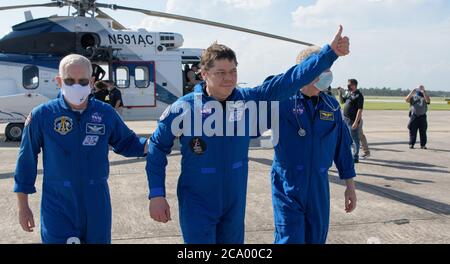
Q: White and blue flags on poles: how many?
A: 0